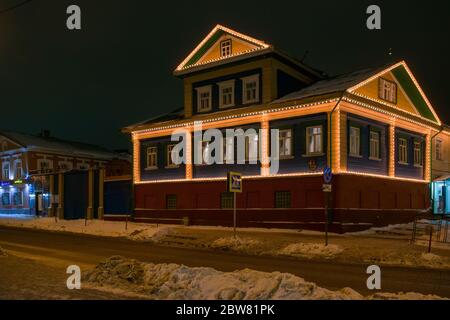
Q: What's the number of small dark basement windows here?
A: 3